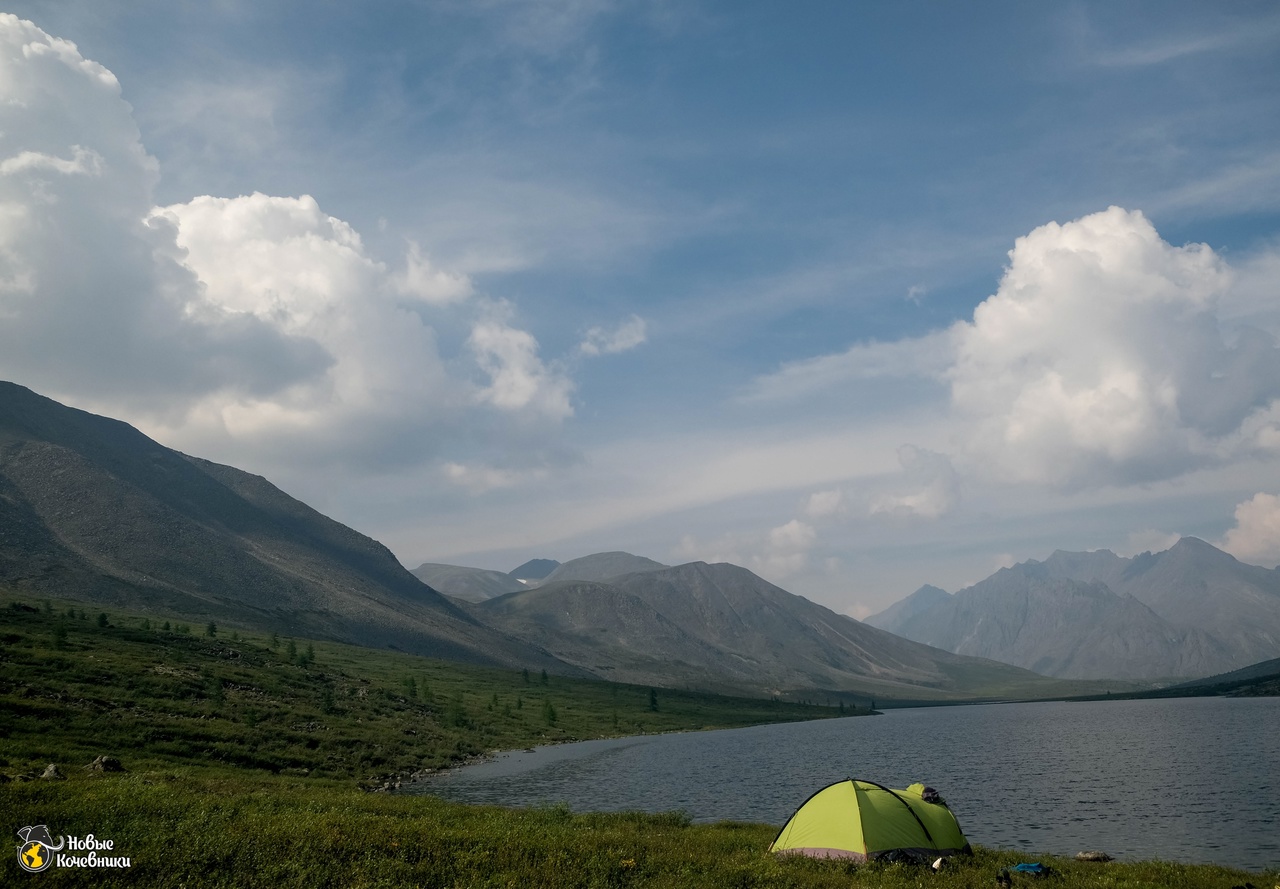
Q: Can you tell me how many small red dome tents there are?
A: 0